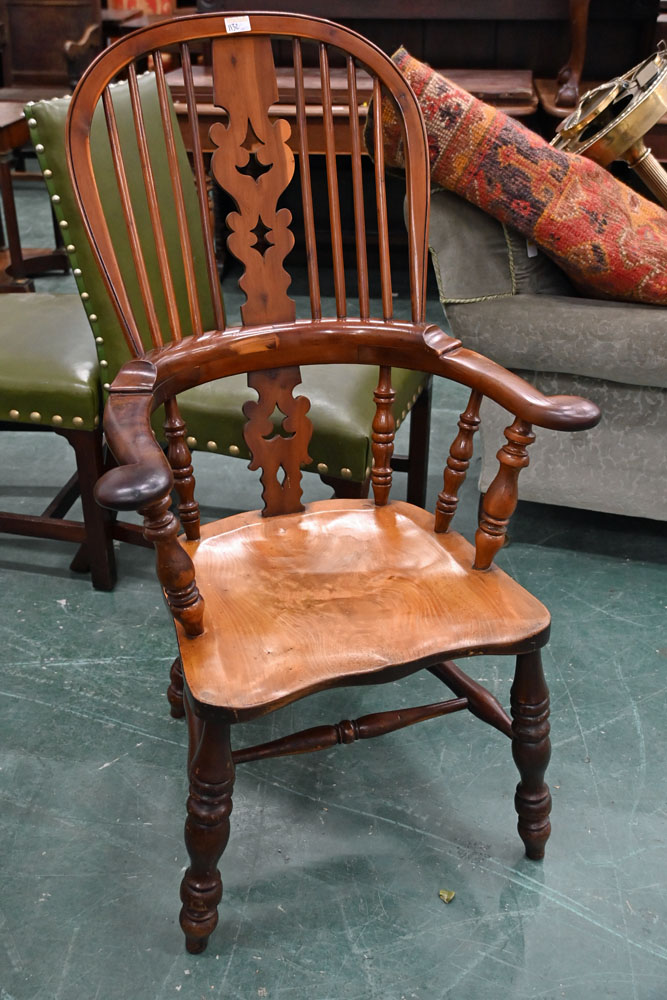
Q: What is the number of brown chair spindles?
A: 13